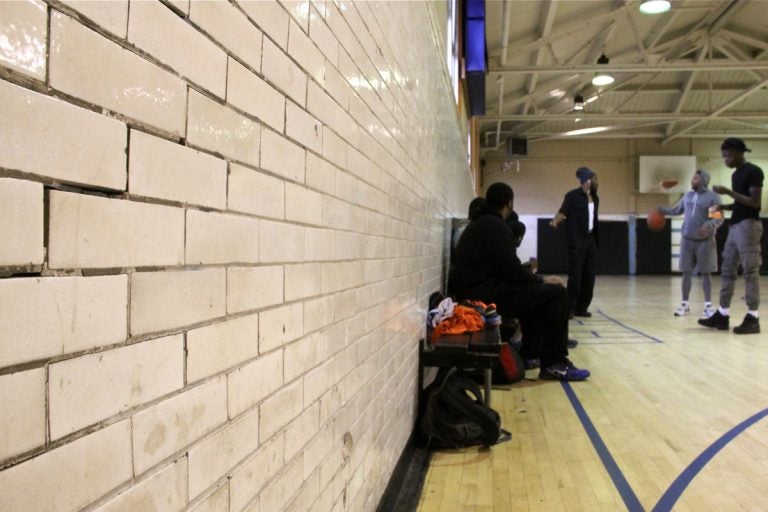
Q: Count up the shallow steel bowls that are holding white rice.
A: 0